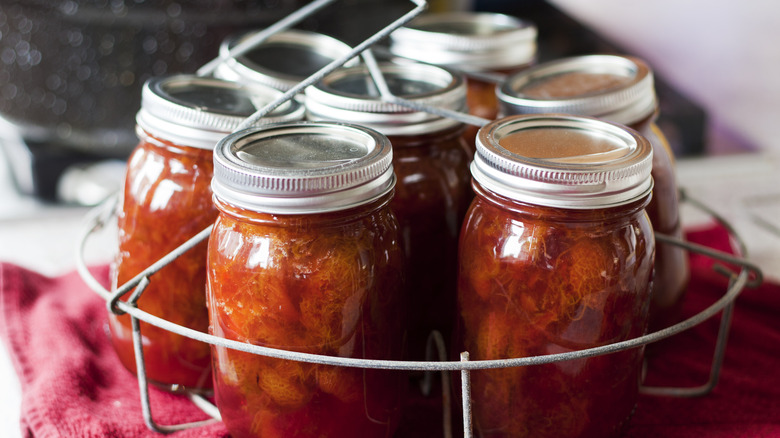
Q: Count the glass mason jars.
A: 7